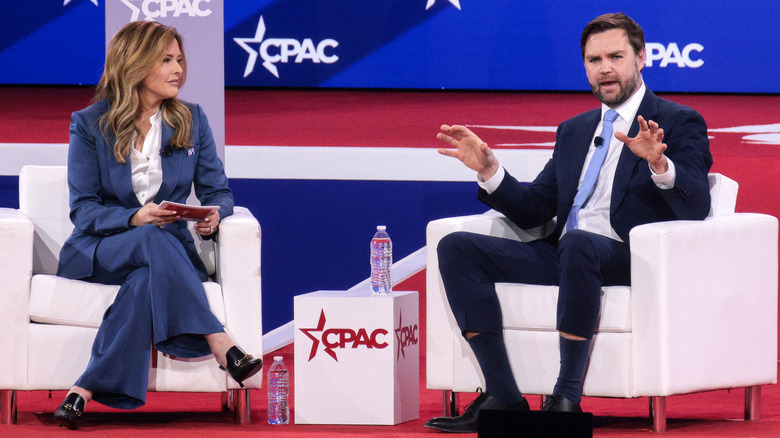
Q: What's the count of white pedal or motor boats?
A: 0